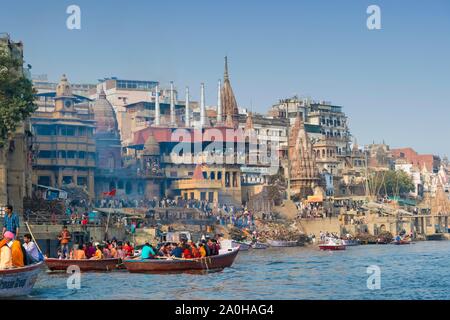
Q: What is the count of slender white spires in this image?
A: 5